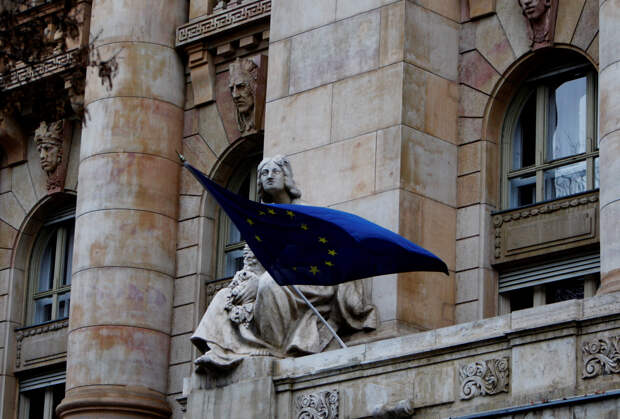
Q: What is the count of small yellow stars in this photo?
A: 11